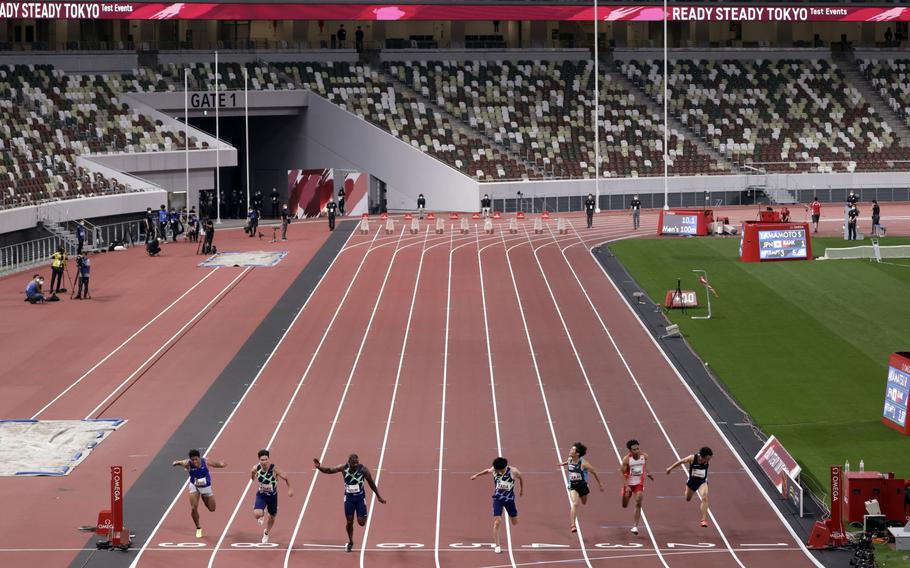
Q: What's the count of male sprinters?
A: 7